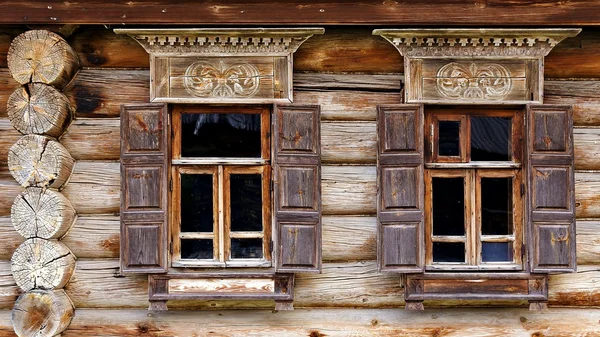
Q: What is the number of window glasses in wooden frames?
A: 11